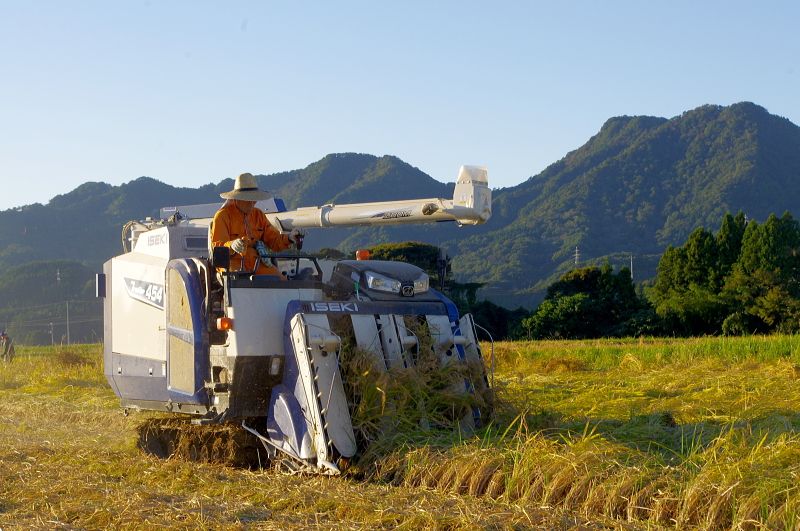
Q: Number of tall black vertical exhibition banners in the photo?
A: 0